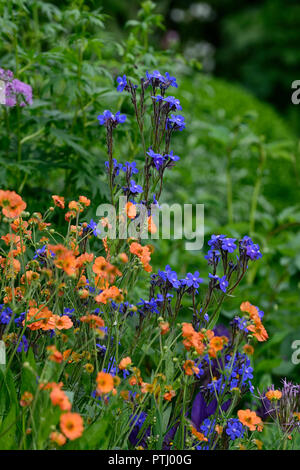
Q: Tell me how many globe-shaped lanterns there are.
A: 0